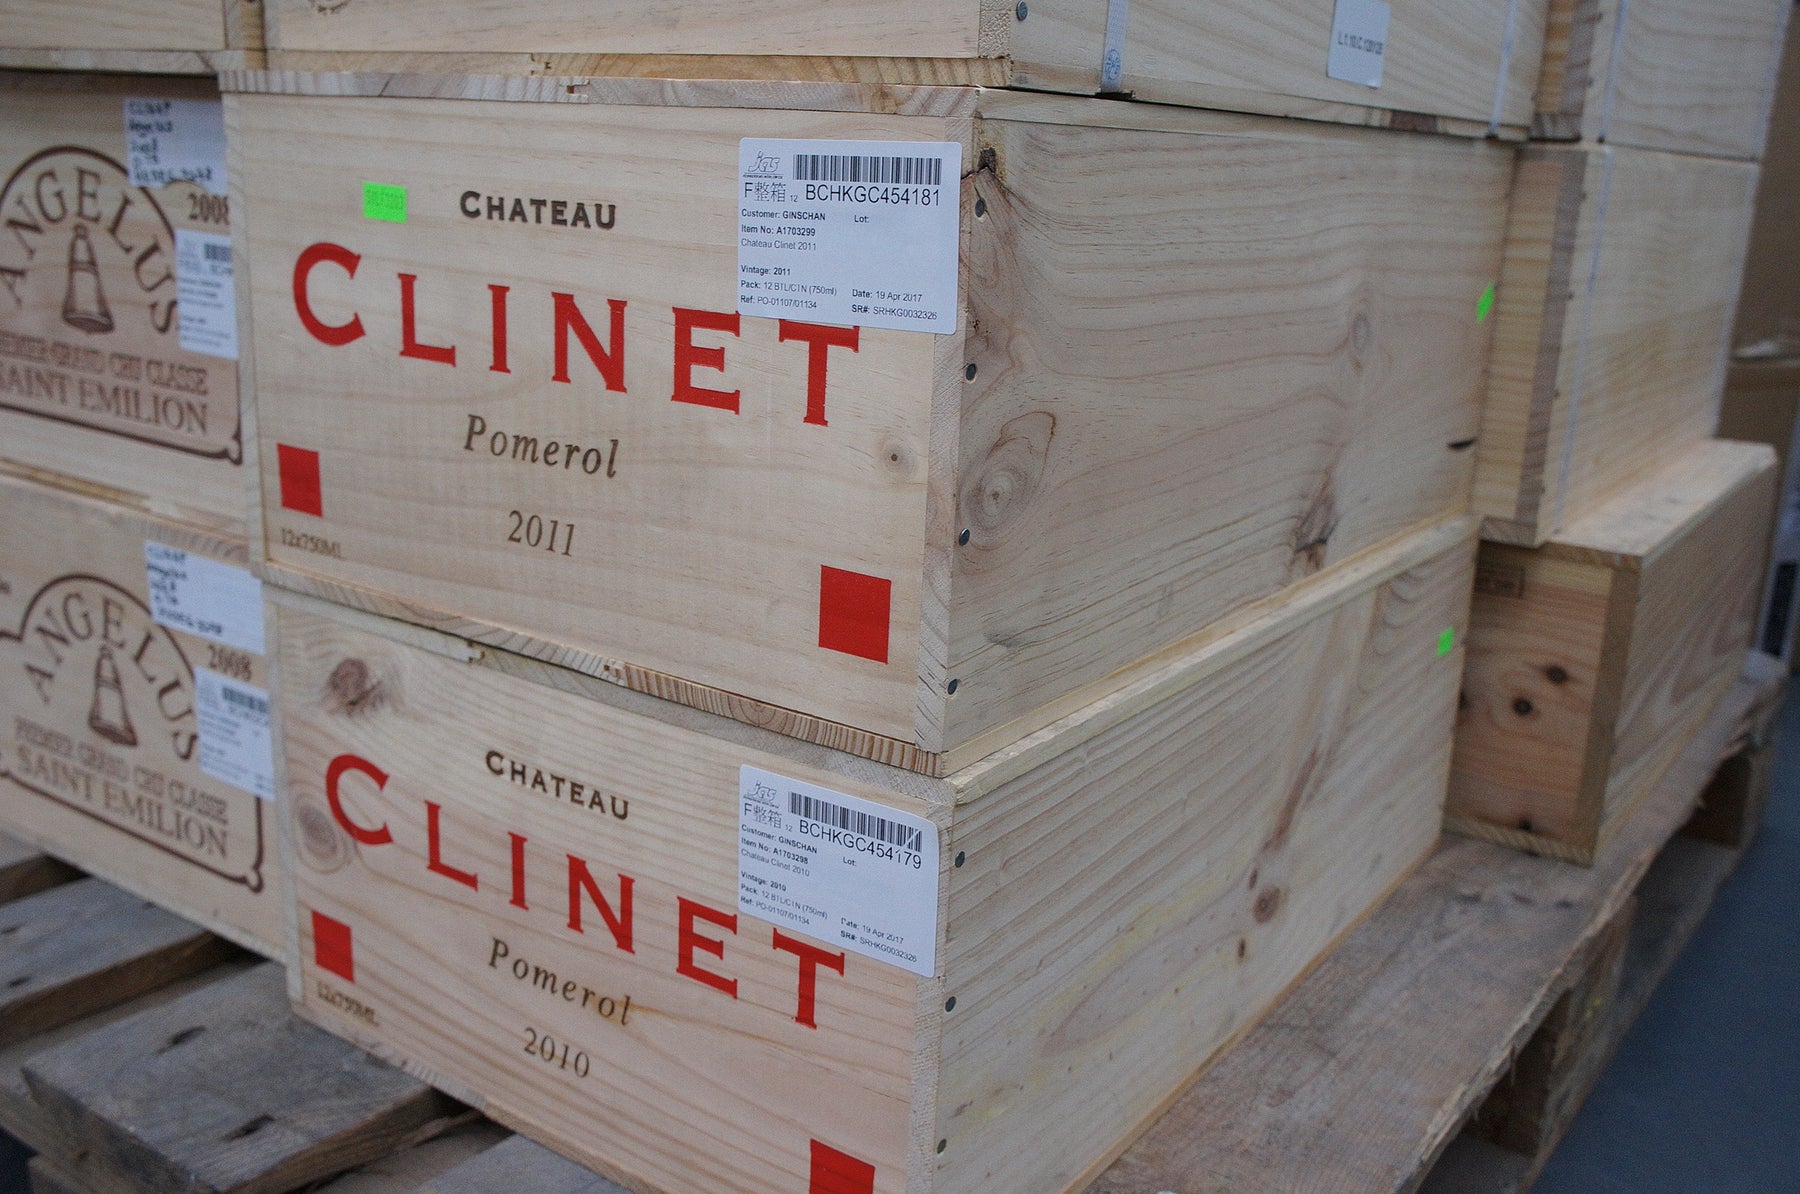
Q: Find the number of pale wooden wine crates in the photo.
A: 9